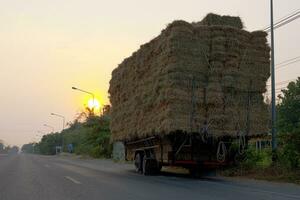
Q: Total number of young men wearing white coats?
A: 0